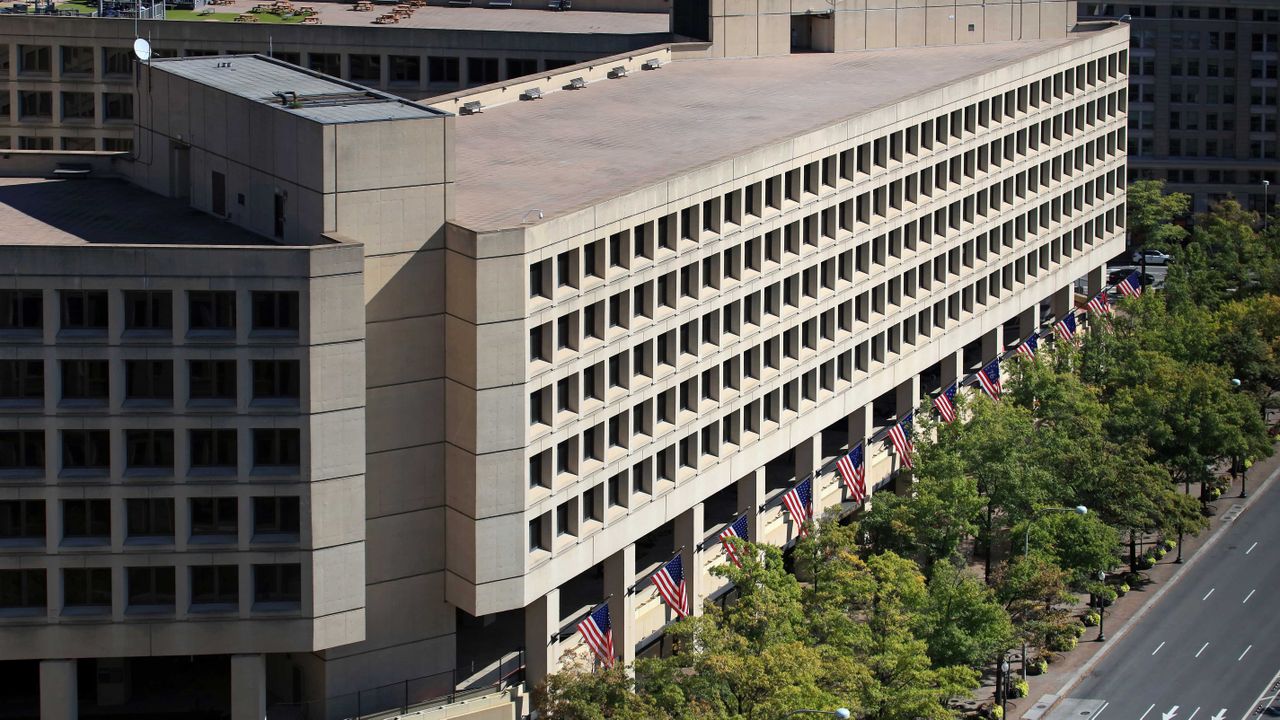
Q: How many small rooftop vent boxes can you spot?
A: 5